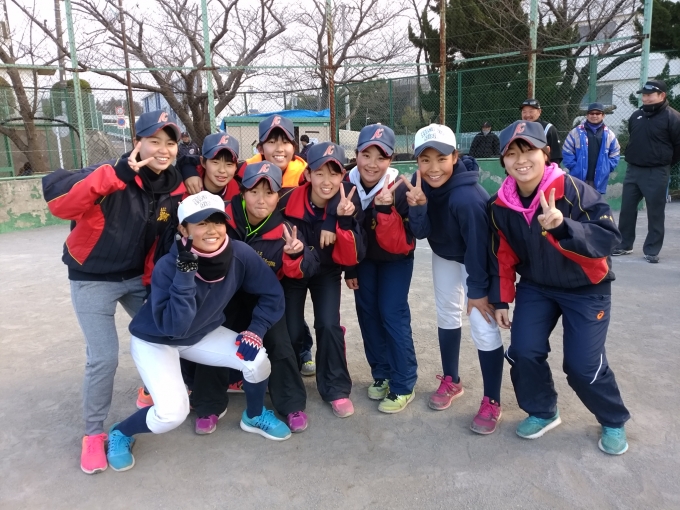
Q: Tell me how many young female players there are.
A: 9